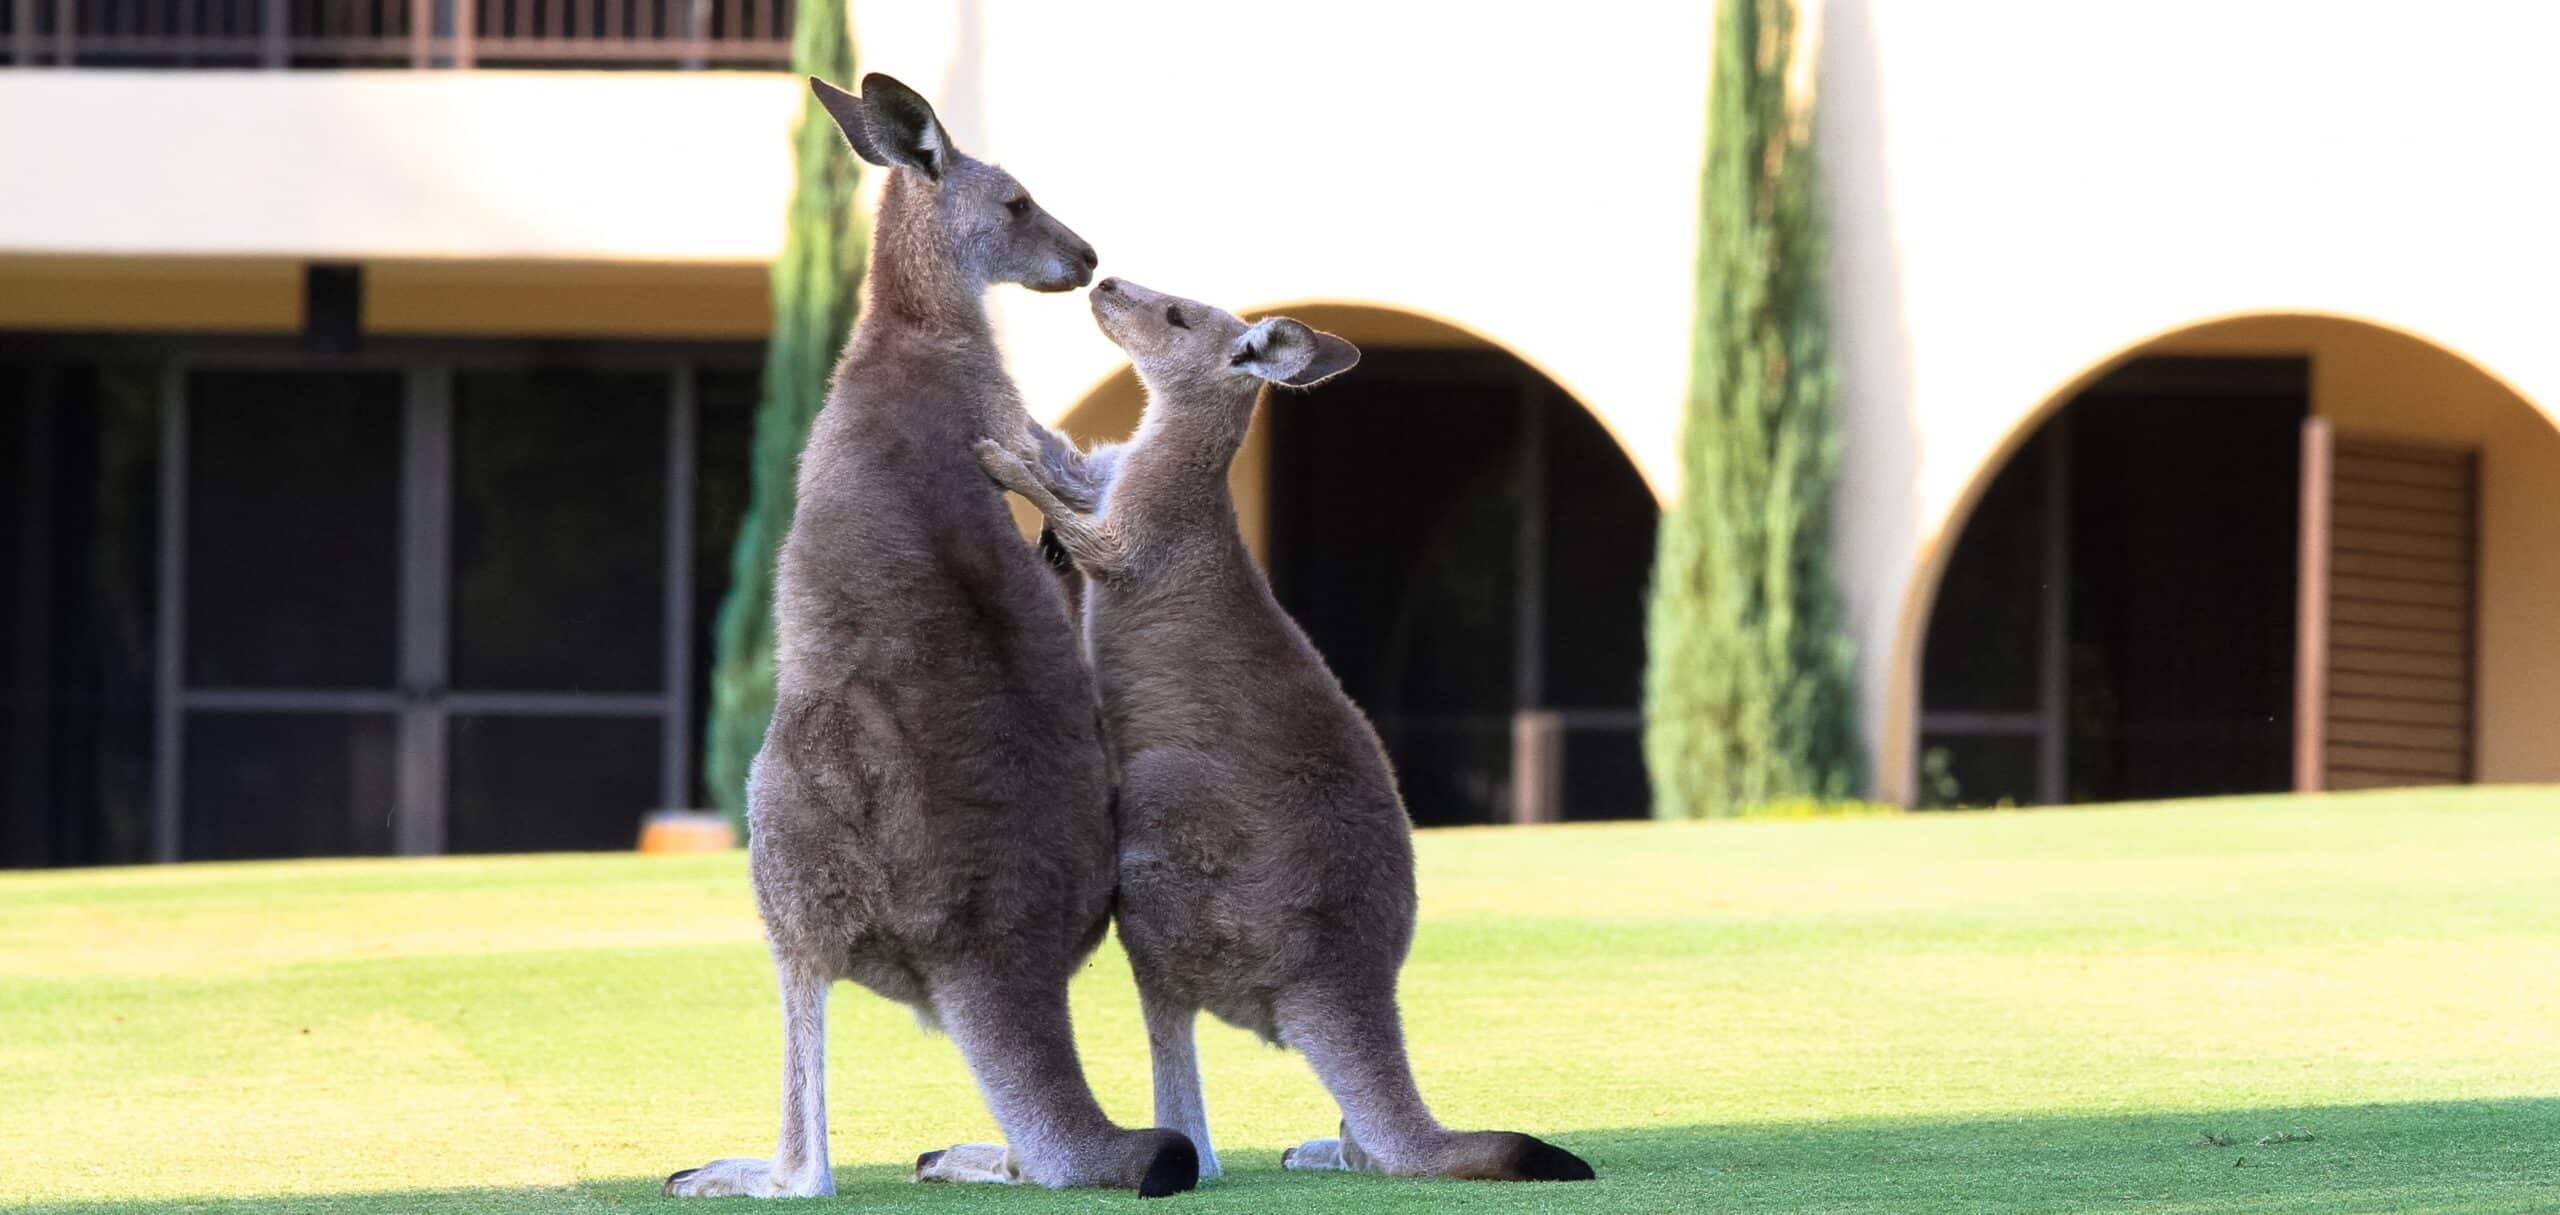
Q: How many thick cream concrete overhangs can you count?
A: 1